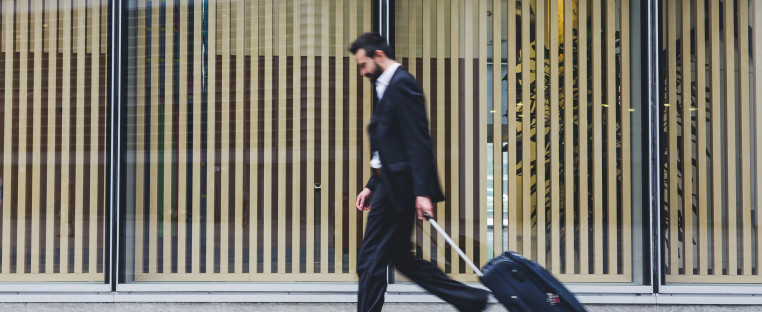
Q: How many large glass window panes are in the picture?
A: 4